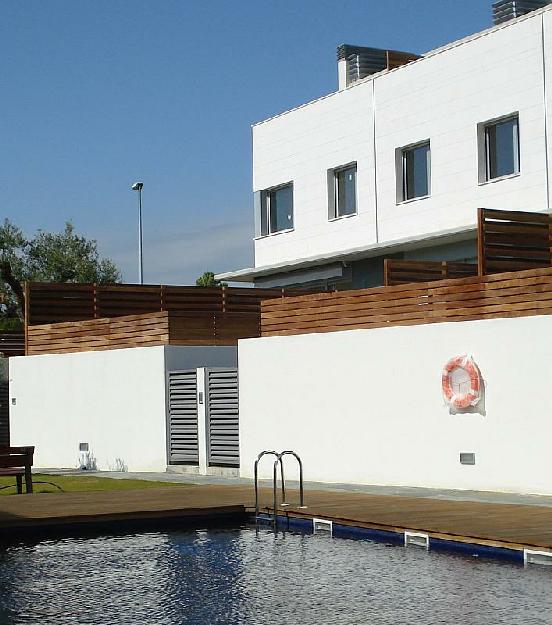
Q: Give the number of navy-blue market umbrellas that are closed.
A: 0